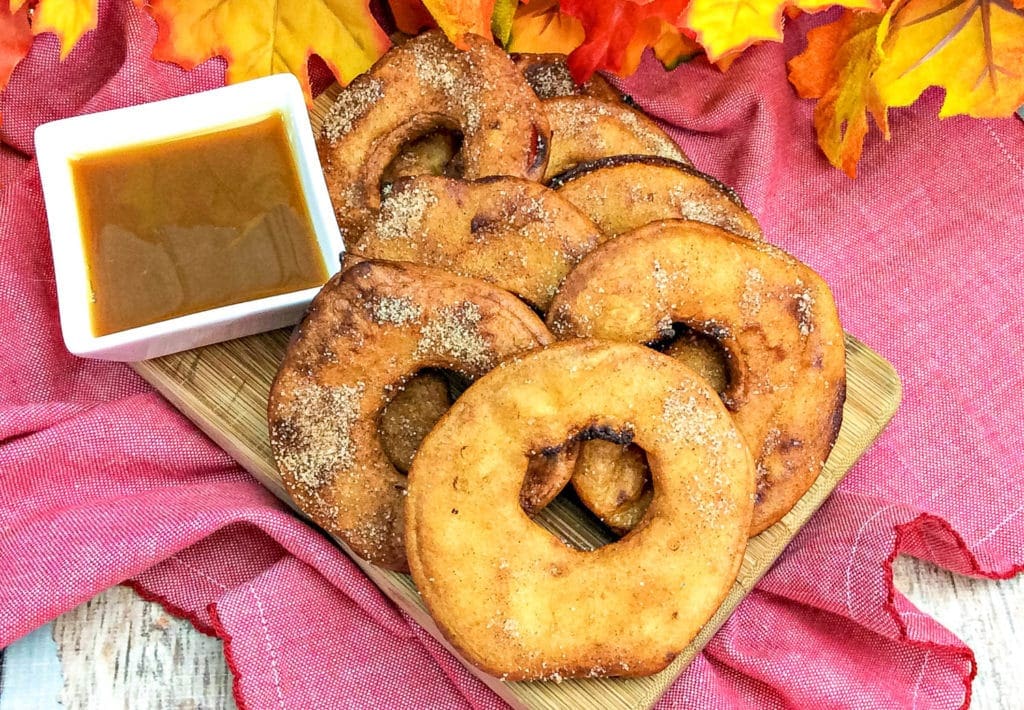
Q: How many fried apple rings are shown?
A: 8